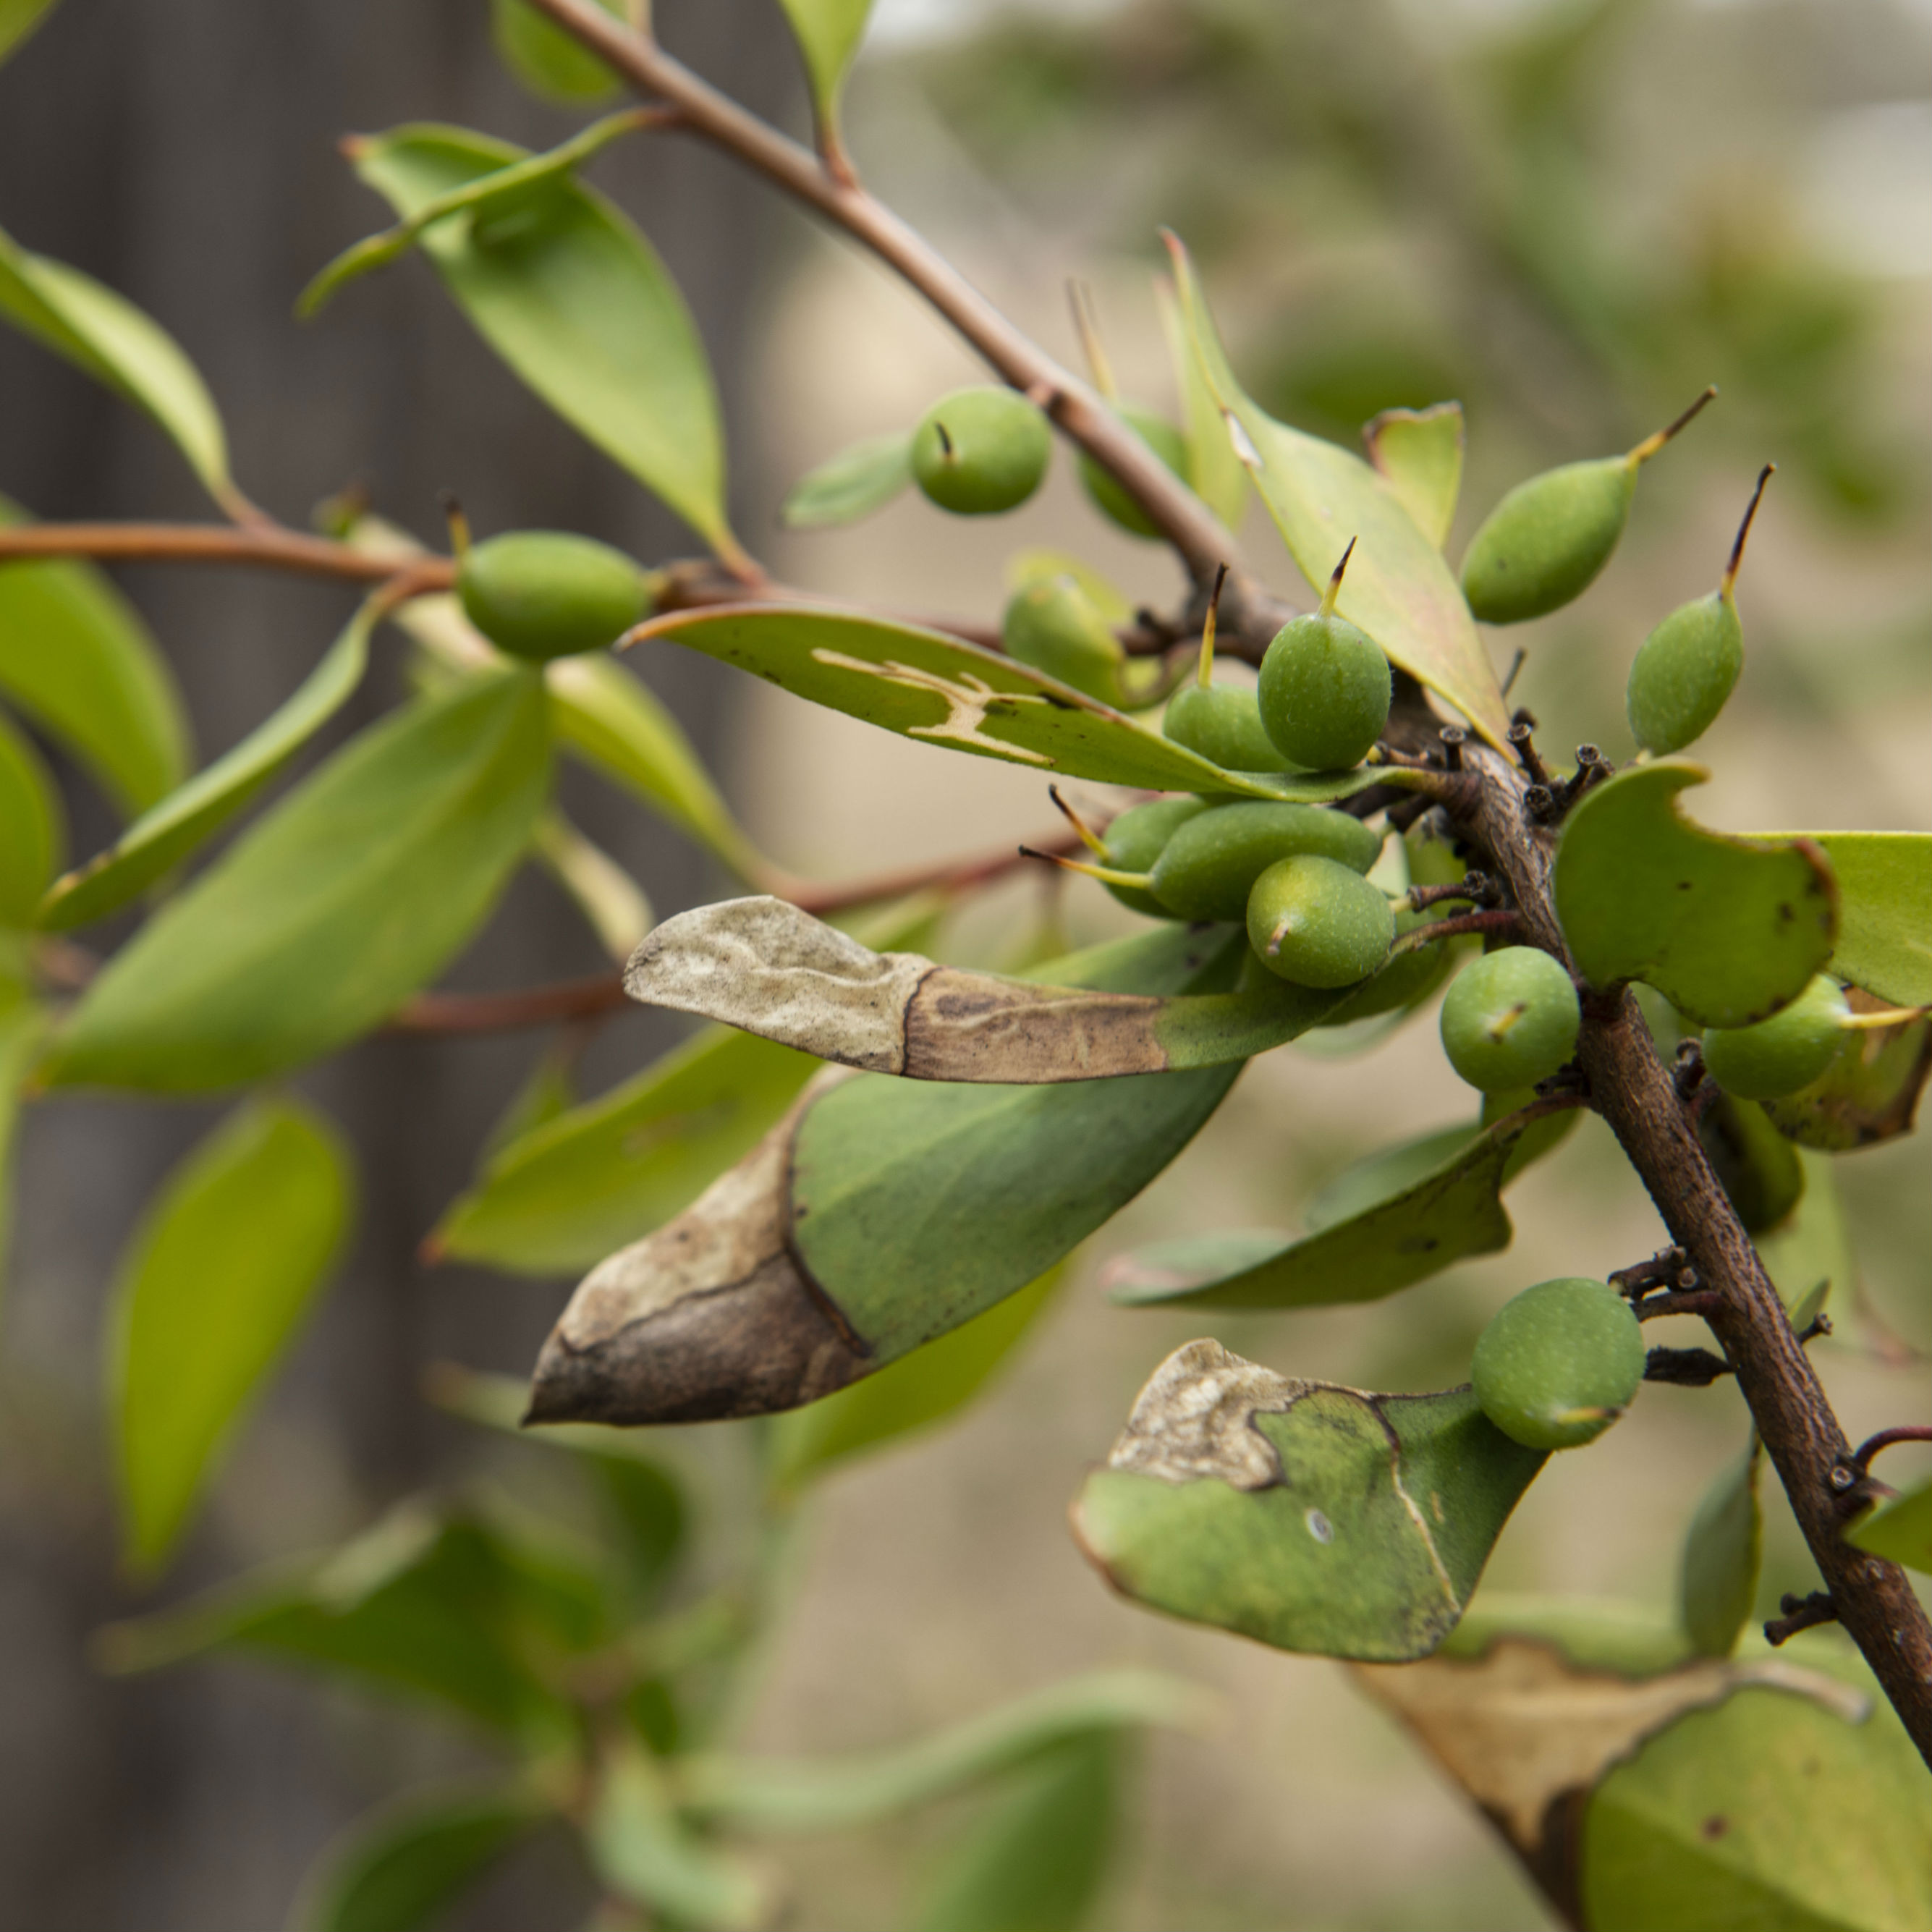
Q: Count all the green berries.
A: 14